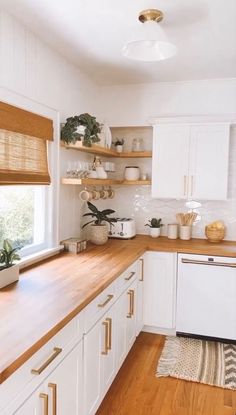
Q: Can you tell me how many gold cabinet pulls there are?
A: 12